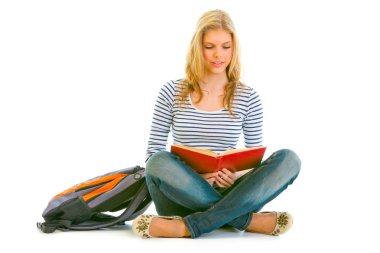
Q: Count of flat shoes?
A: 2